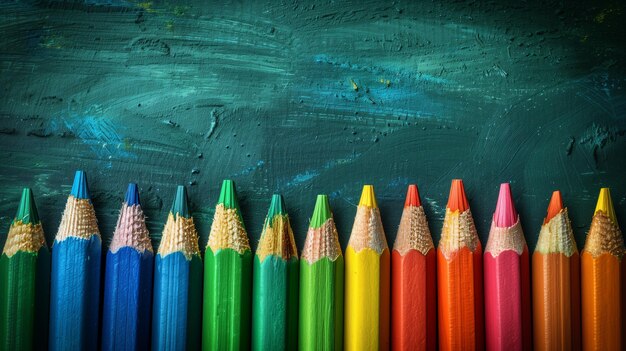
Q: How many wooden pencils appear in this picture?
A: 13